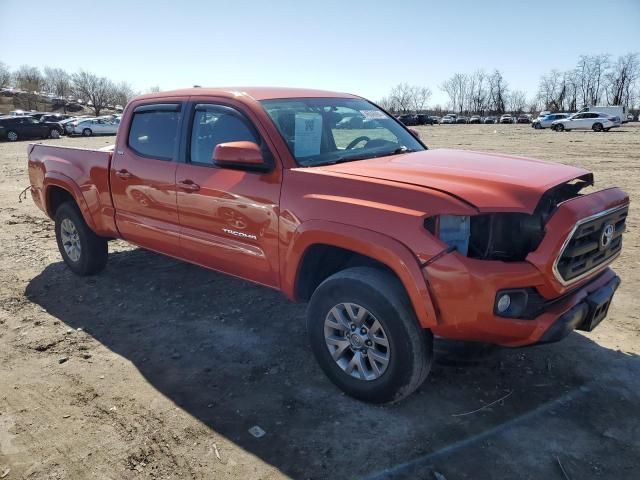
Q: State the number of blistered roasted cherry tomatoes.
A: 0